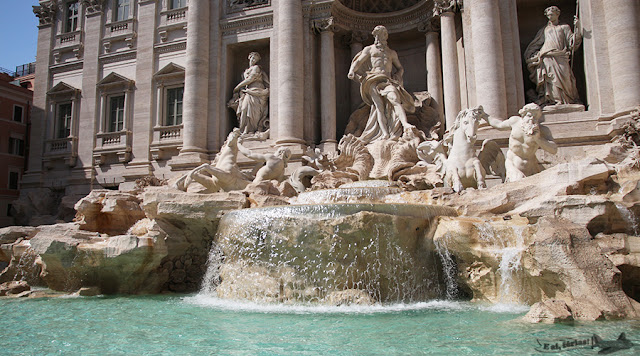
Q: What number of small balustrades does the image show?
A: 6